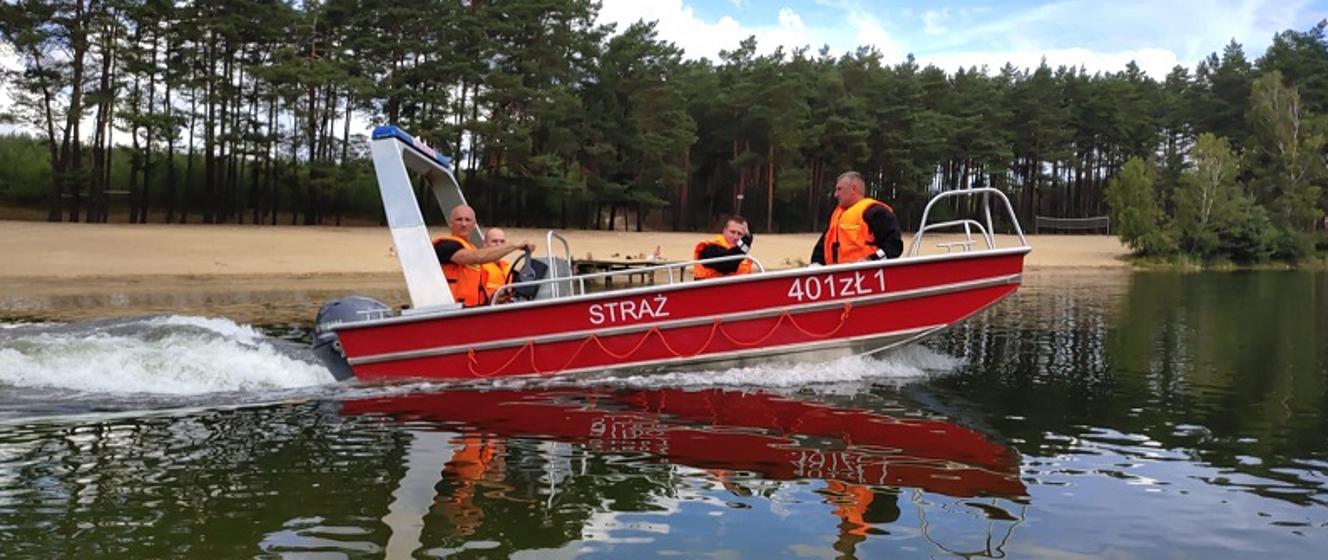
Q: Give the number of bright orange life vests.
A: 4